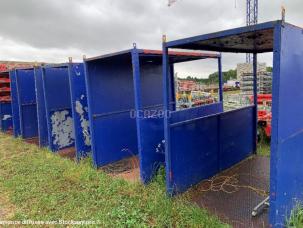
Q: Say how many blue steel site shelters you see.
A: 5